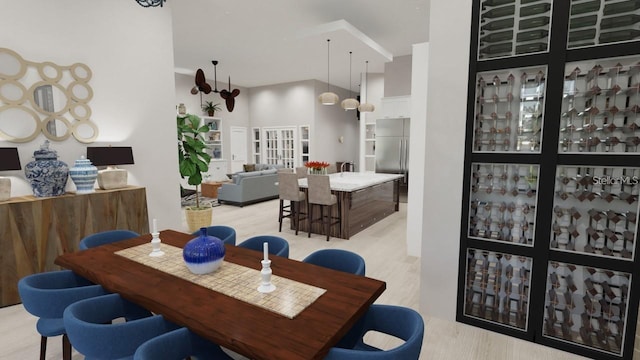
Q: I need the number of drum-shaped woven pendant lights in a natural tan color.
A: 3